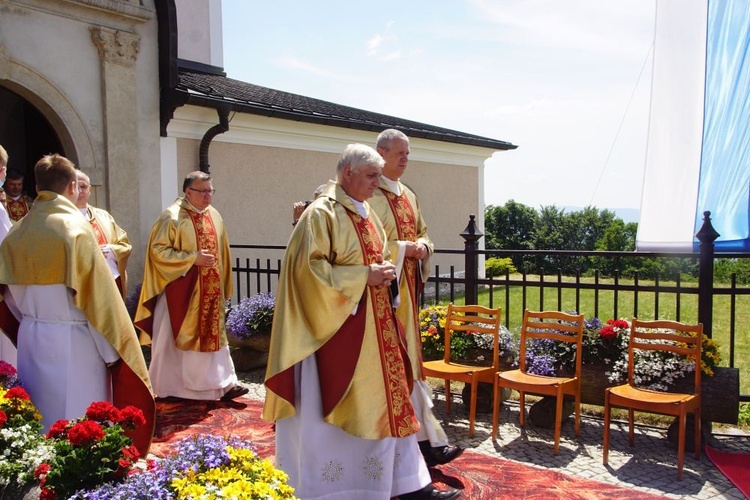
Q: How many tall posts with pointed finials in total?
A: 2